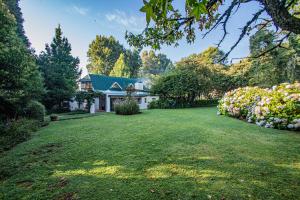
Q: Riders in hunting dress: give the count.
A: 0